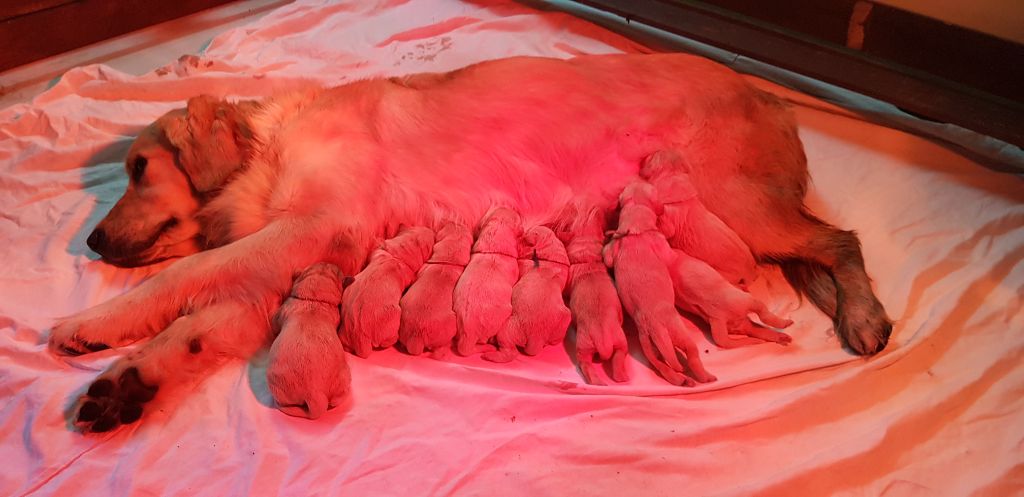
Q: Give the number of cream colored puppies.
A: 9